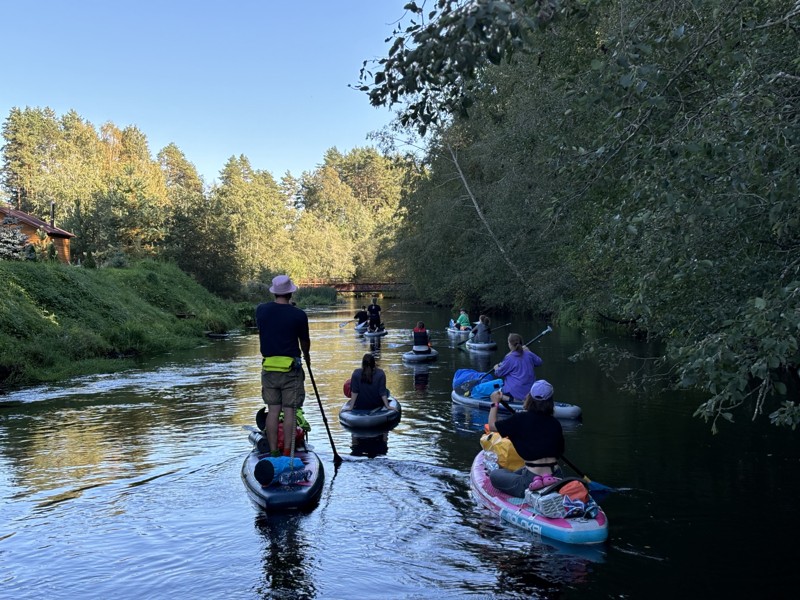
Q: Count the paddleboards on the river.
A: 9